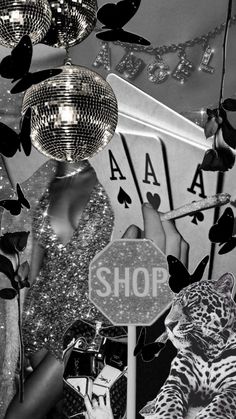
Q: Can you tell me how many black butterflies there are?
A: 7